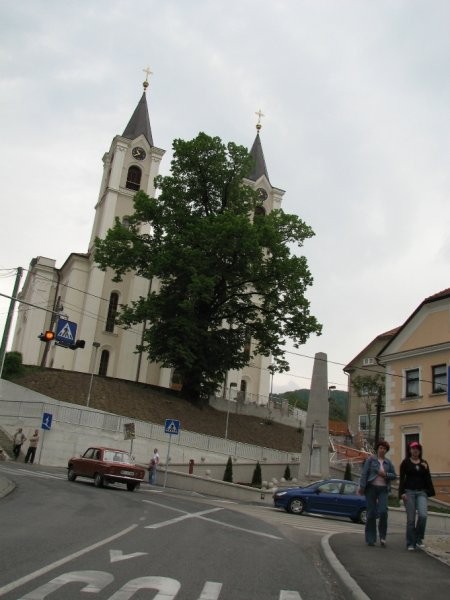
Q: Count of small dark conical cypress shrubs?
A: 4